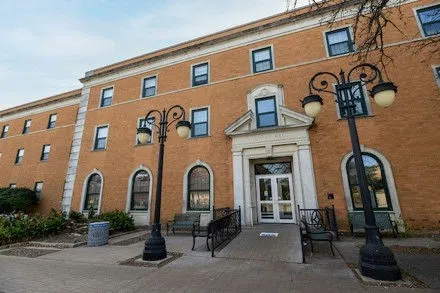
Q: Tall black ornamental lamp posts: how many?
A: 2